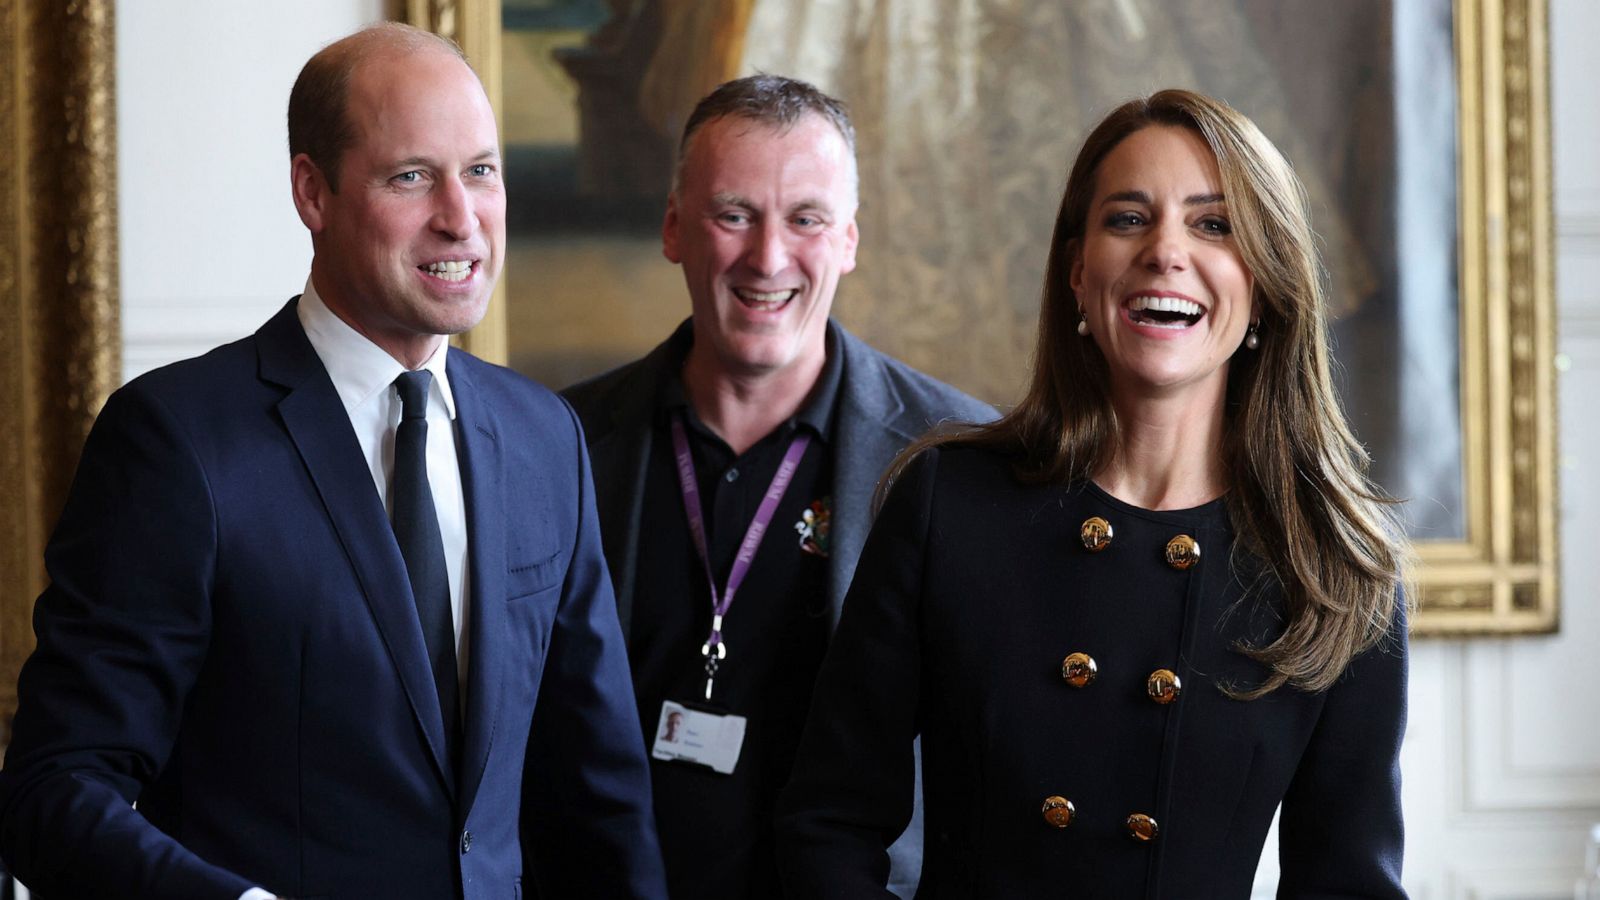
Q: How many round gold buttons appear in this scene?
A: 6